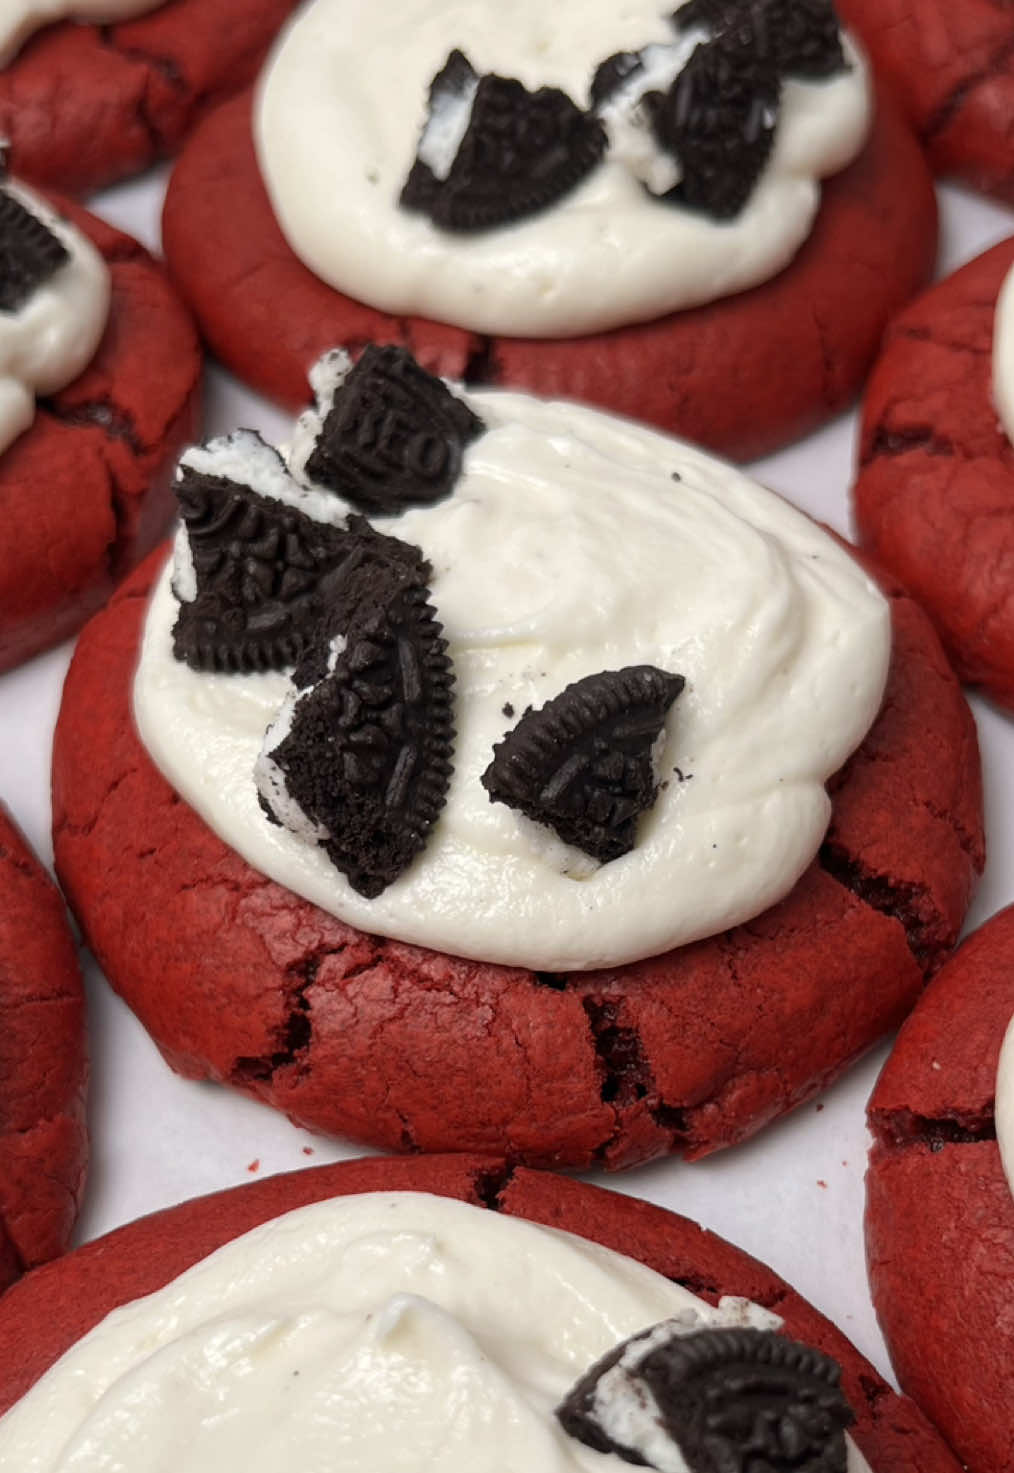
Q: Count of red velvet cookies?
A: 9